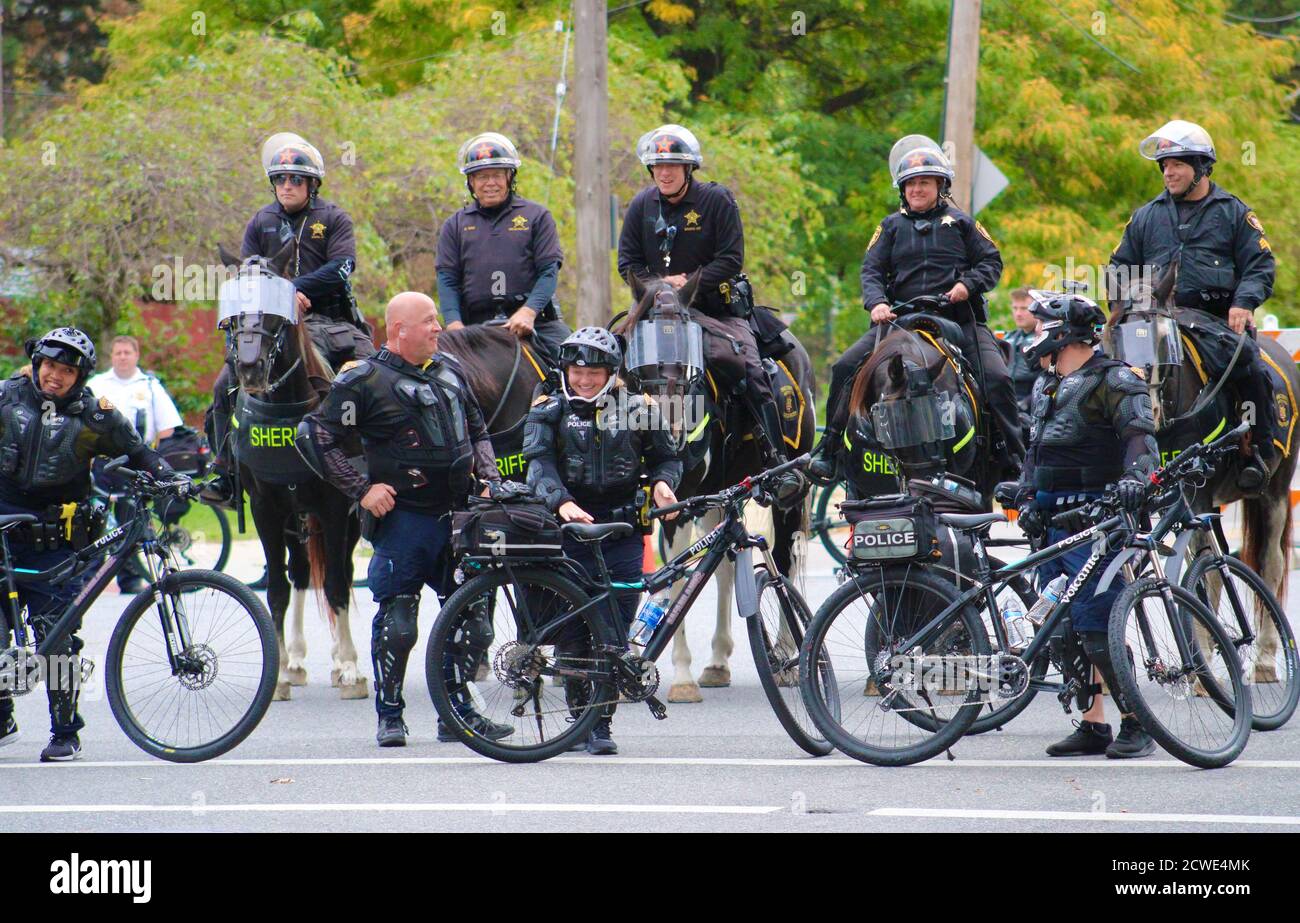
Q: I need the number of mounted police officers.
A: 5